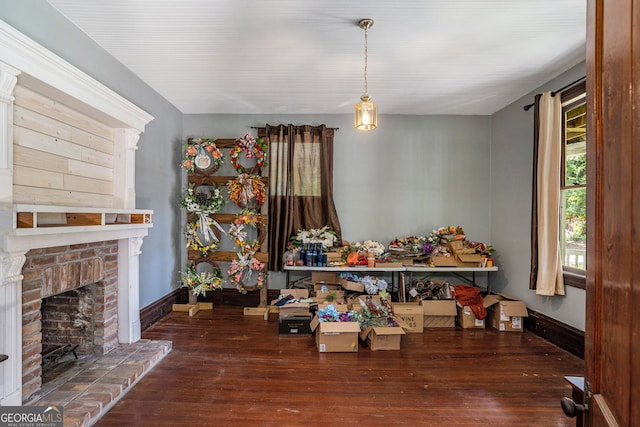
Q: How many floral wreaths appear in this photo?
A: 8